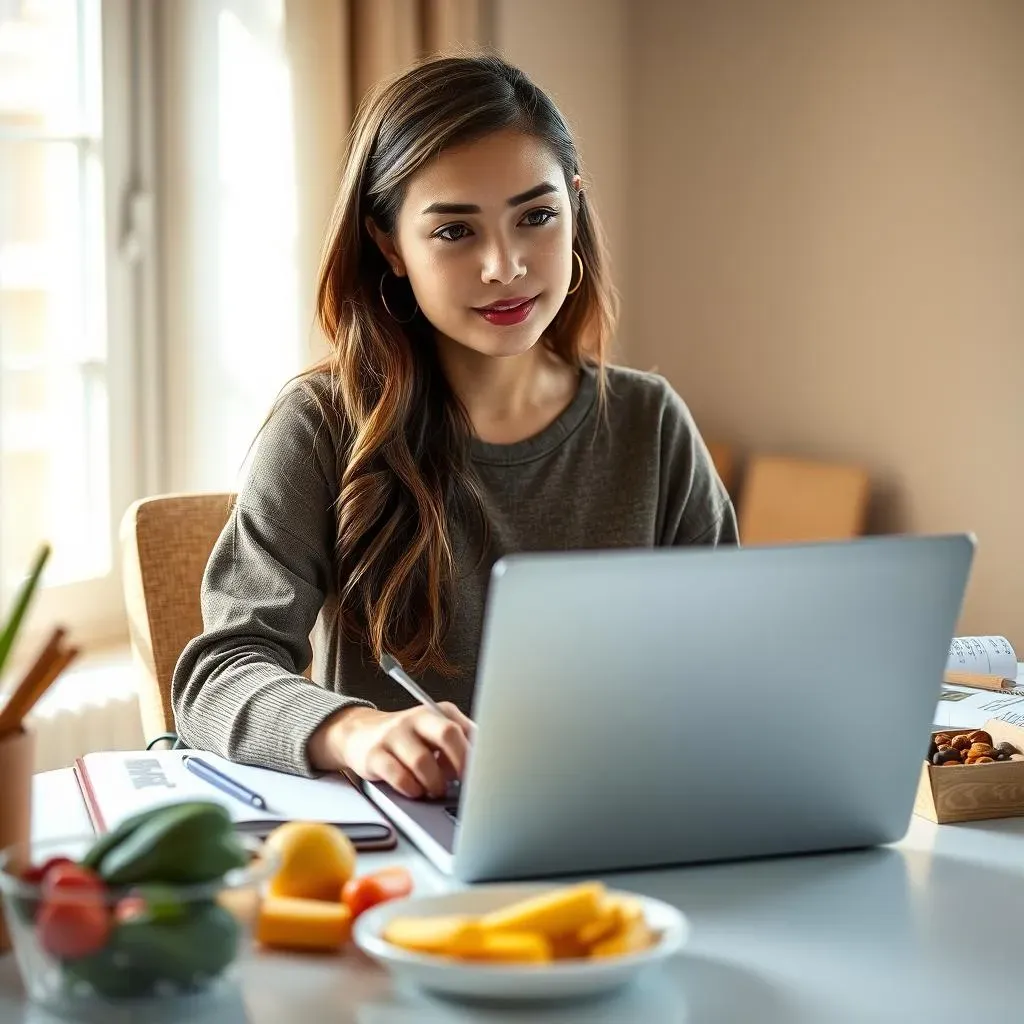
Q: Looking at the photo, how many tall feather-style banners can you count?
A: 0